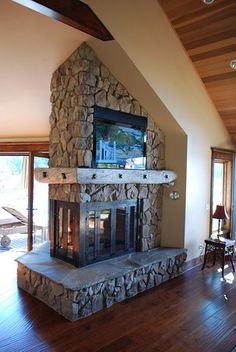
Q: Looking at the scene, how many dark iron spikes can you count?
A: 6